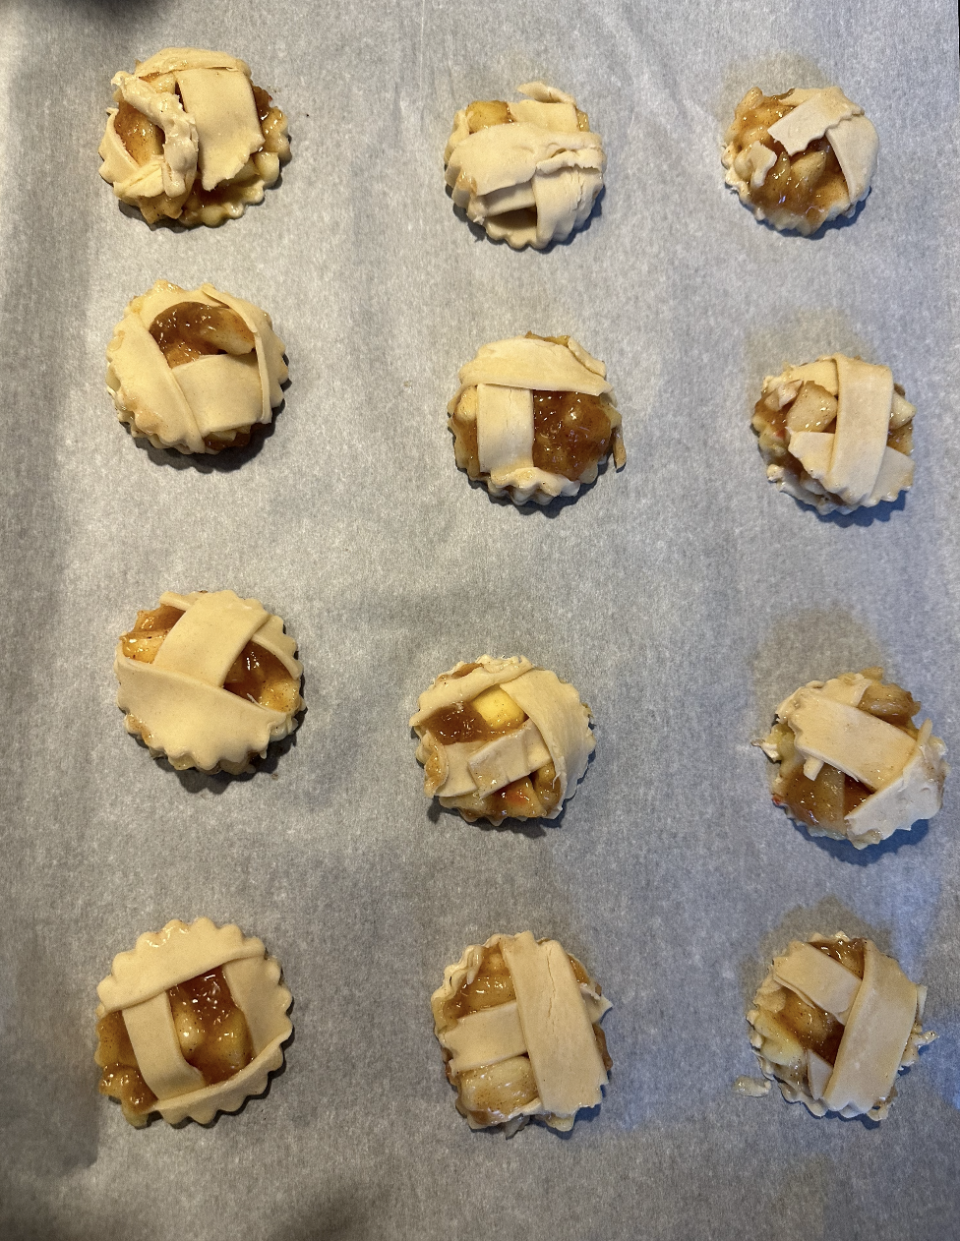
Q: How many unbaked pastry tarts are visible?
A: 12